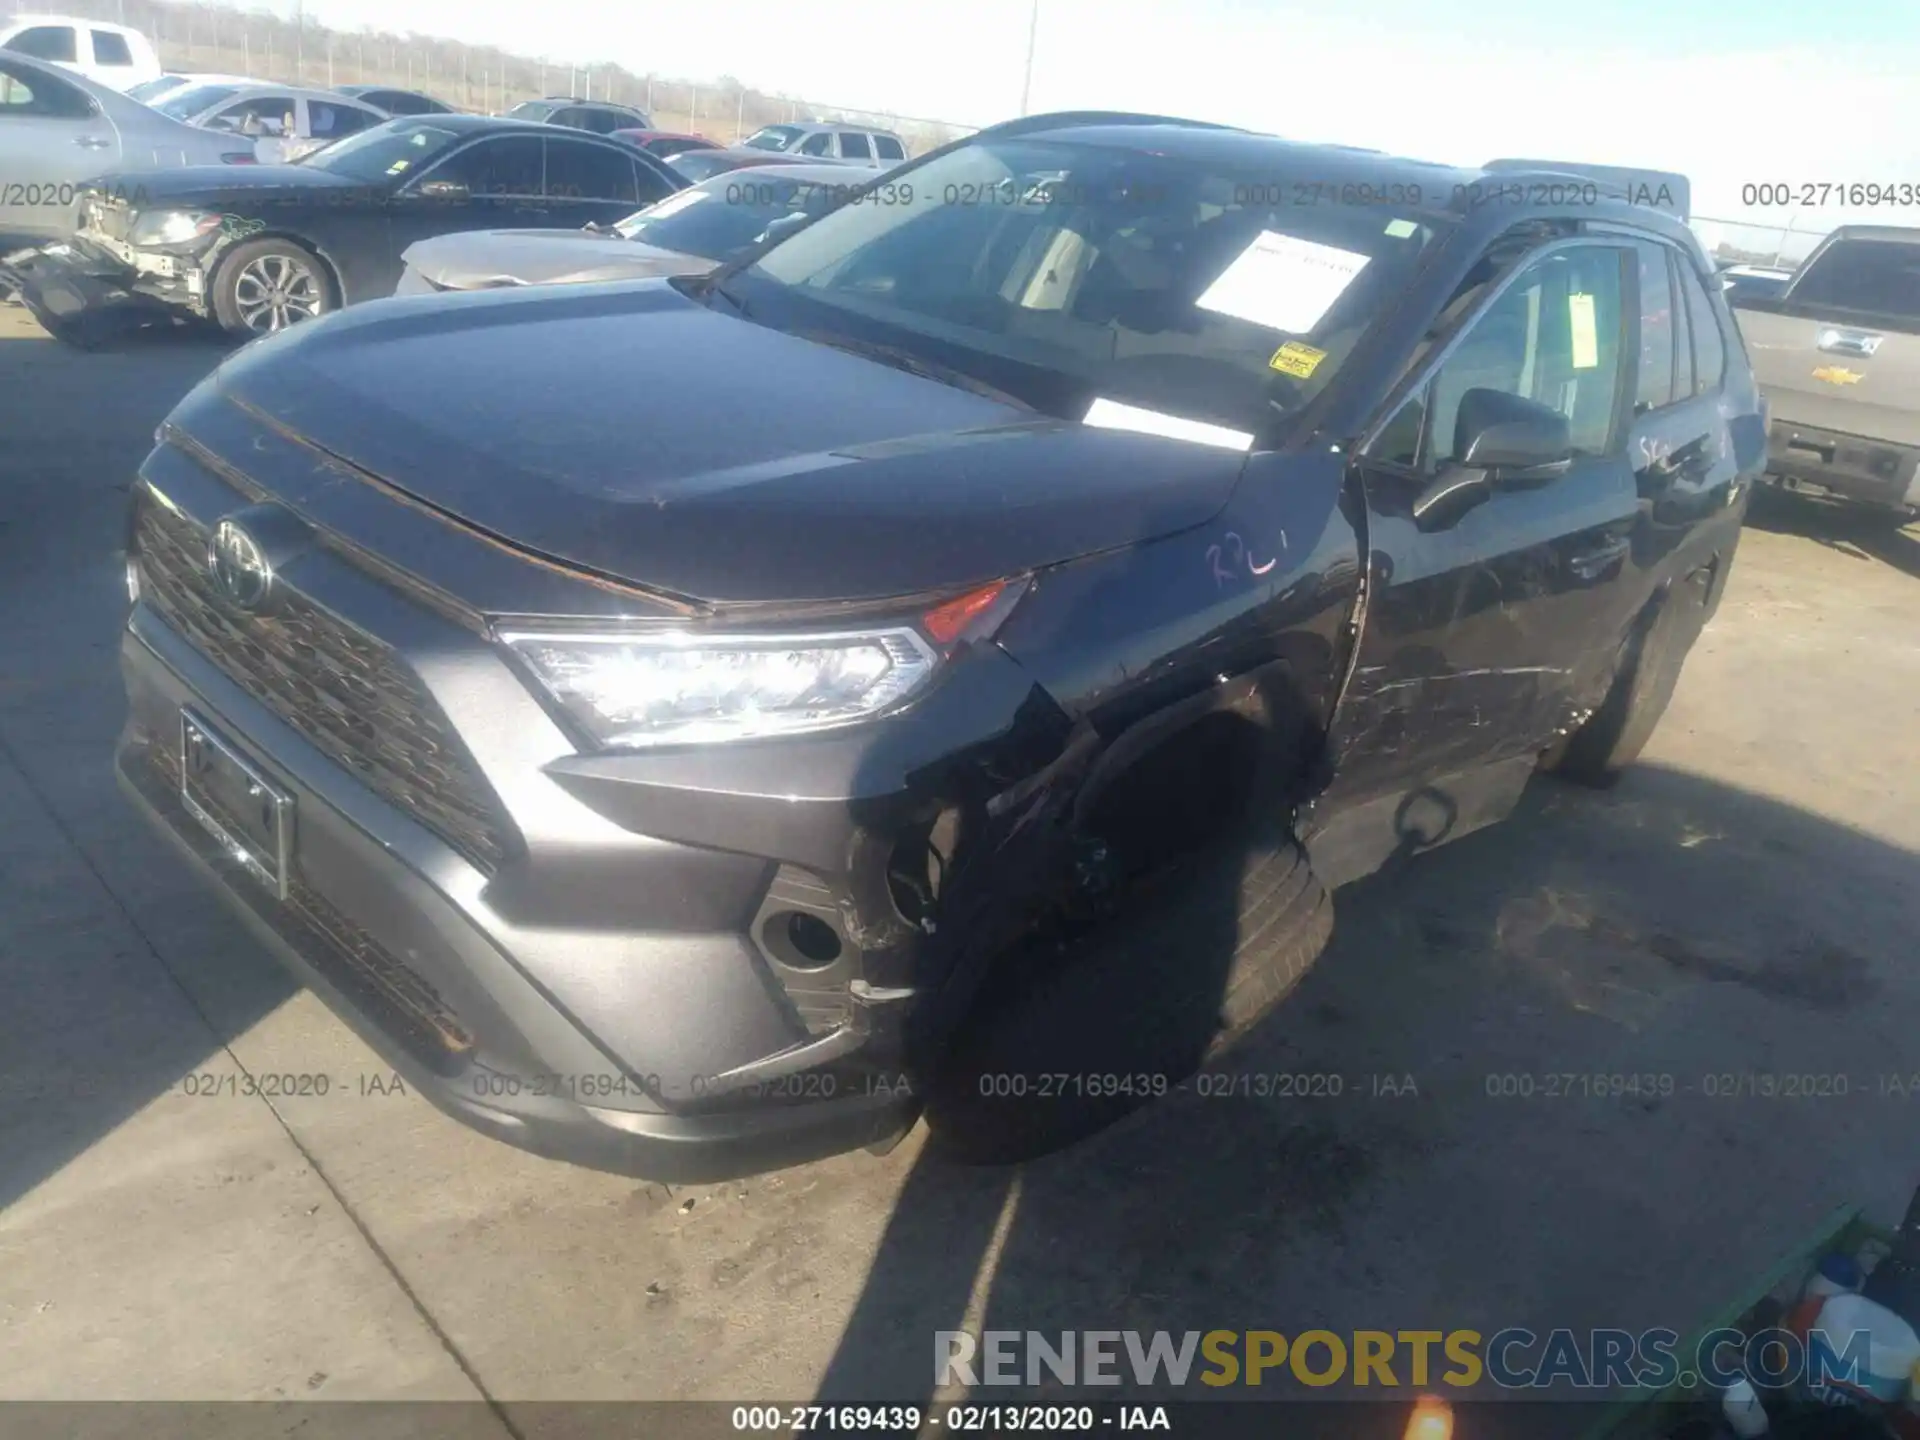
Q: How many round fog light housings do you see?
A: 1